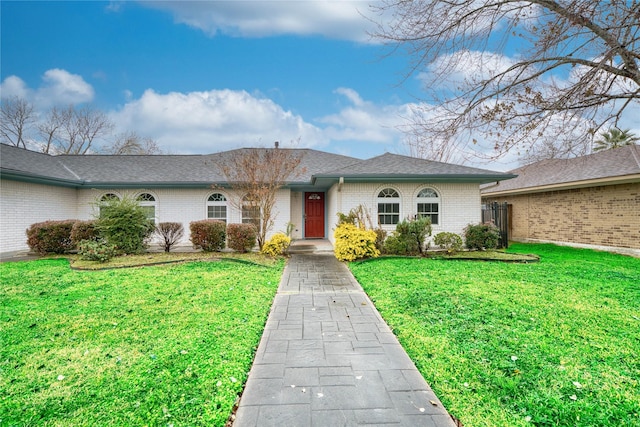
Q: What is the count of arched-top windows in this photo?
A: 6